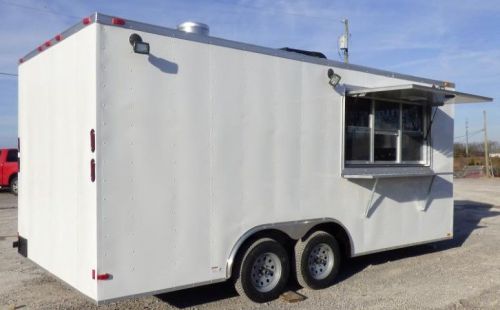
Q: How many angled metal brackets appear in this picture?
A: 2